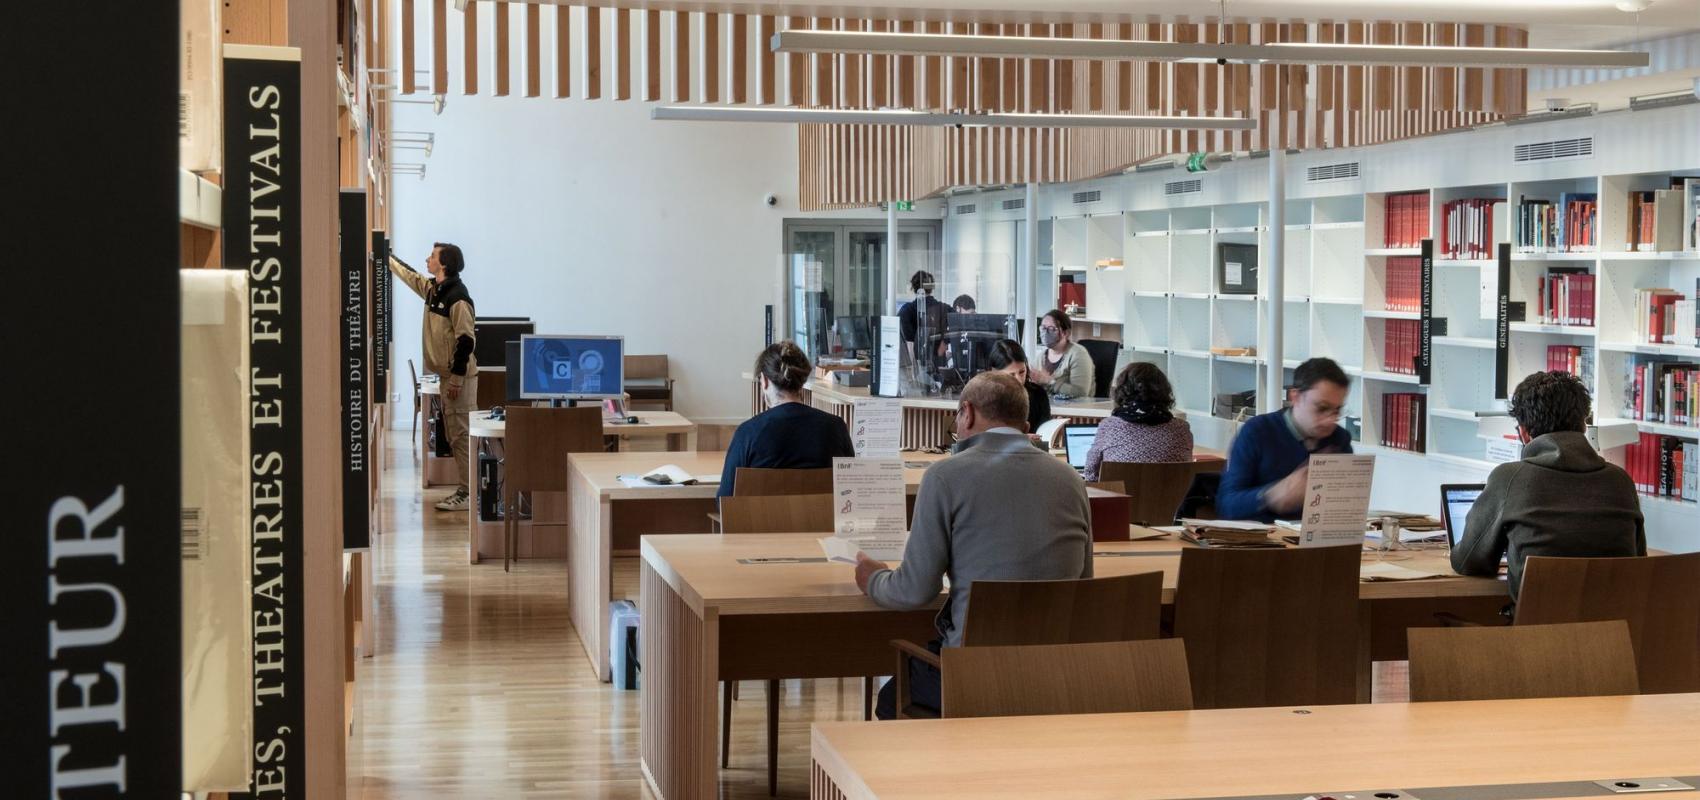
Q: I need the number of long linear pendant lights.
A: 2